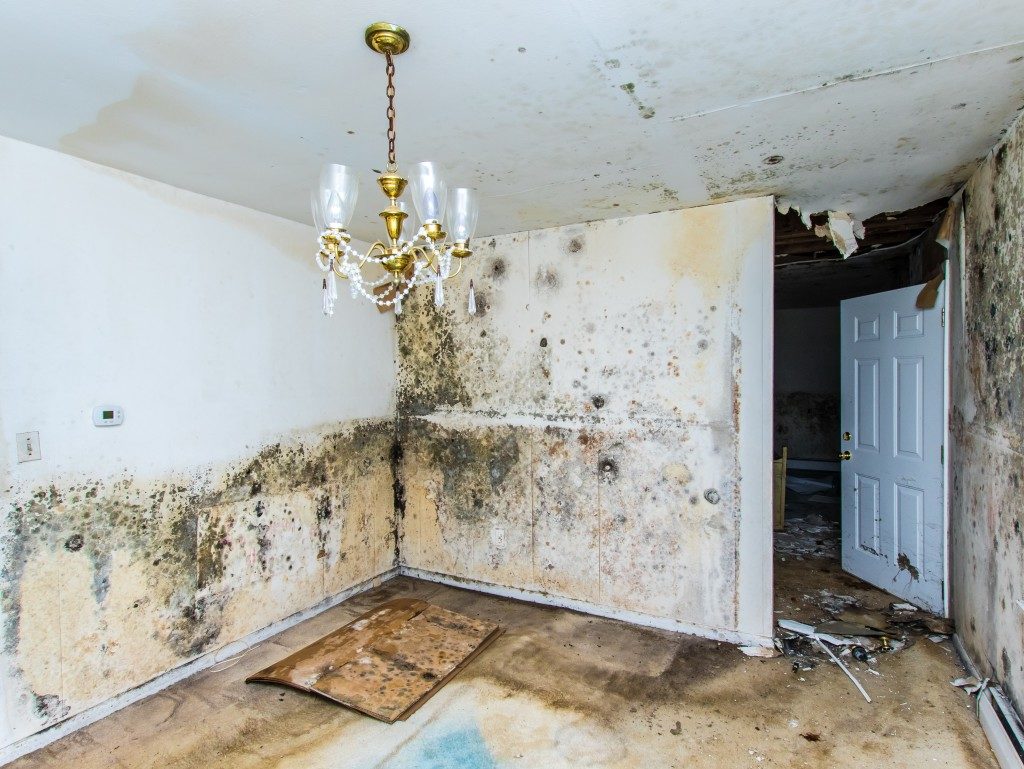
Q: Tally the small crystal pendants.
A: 5